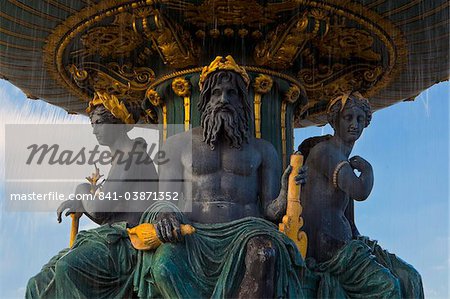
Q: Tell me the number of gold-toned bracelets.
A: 1